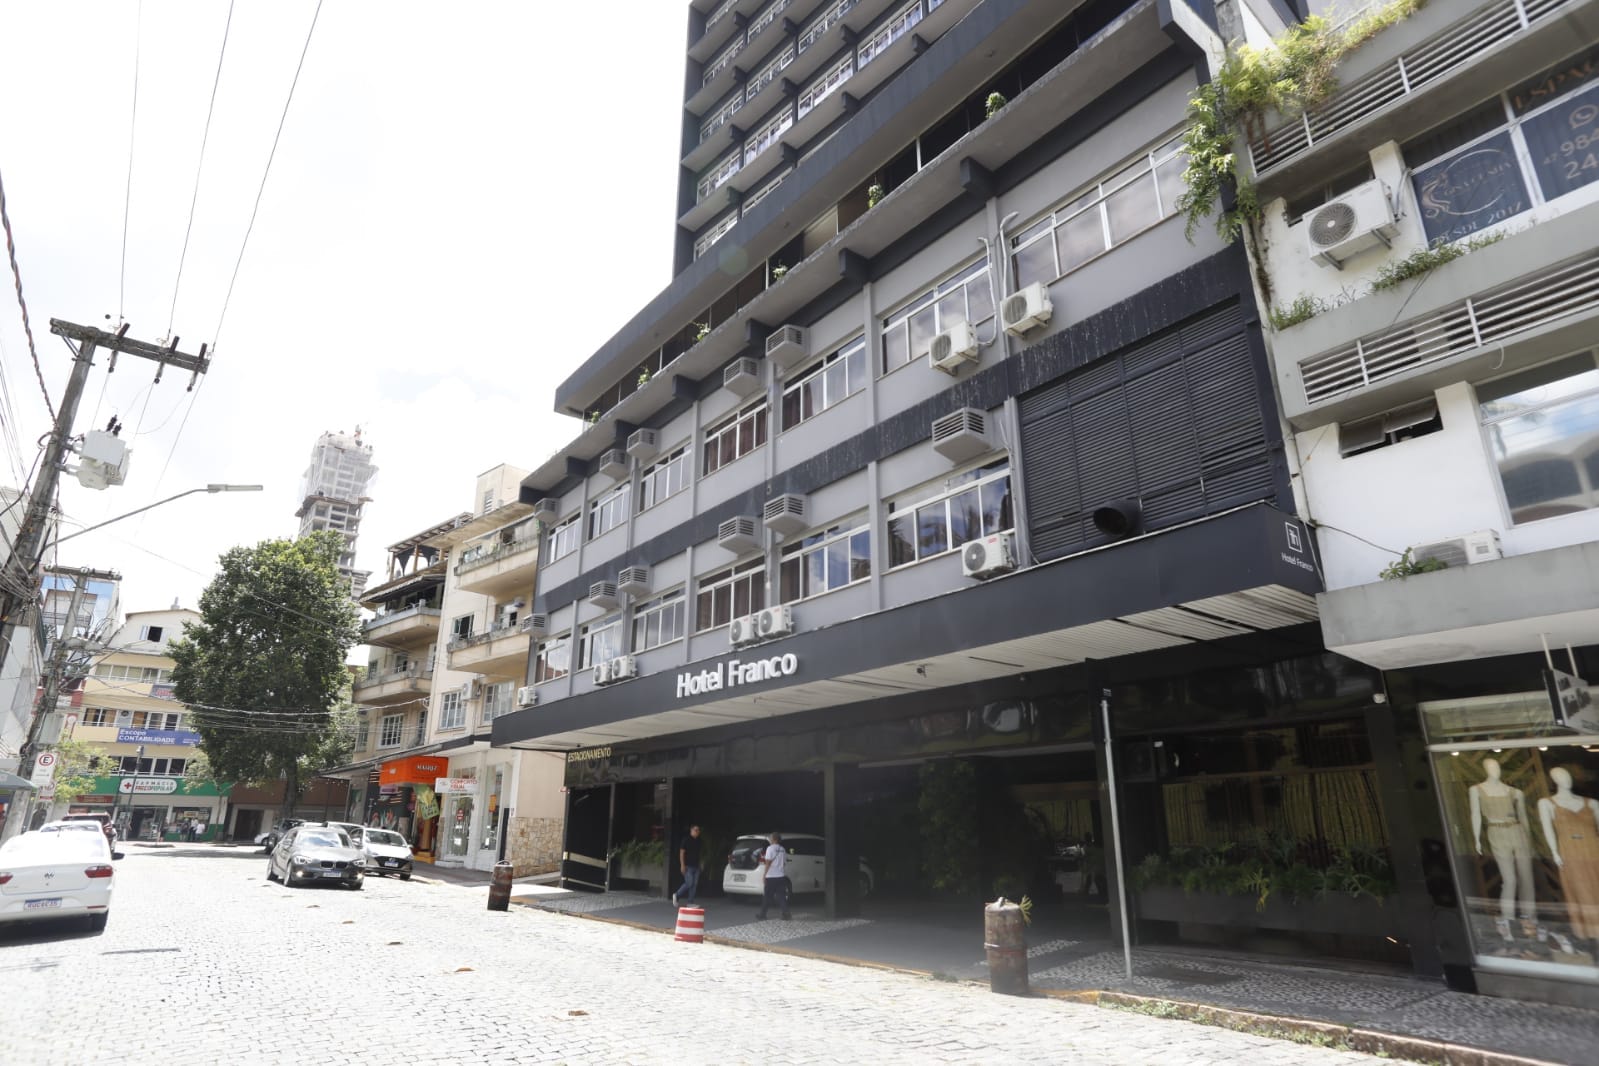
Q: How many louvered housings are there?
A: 11